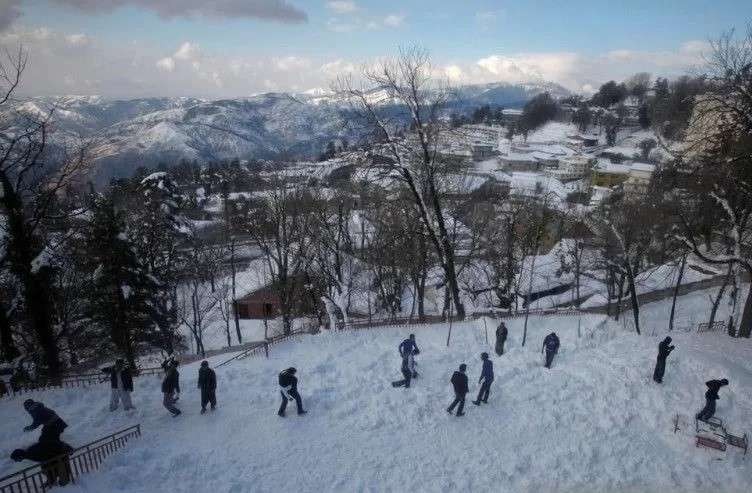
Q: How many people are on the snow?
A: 13